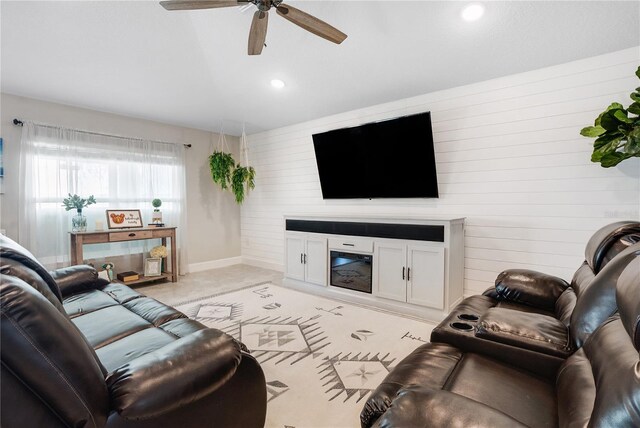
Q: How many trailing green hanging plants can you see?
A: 2